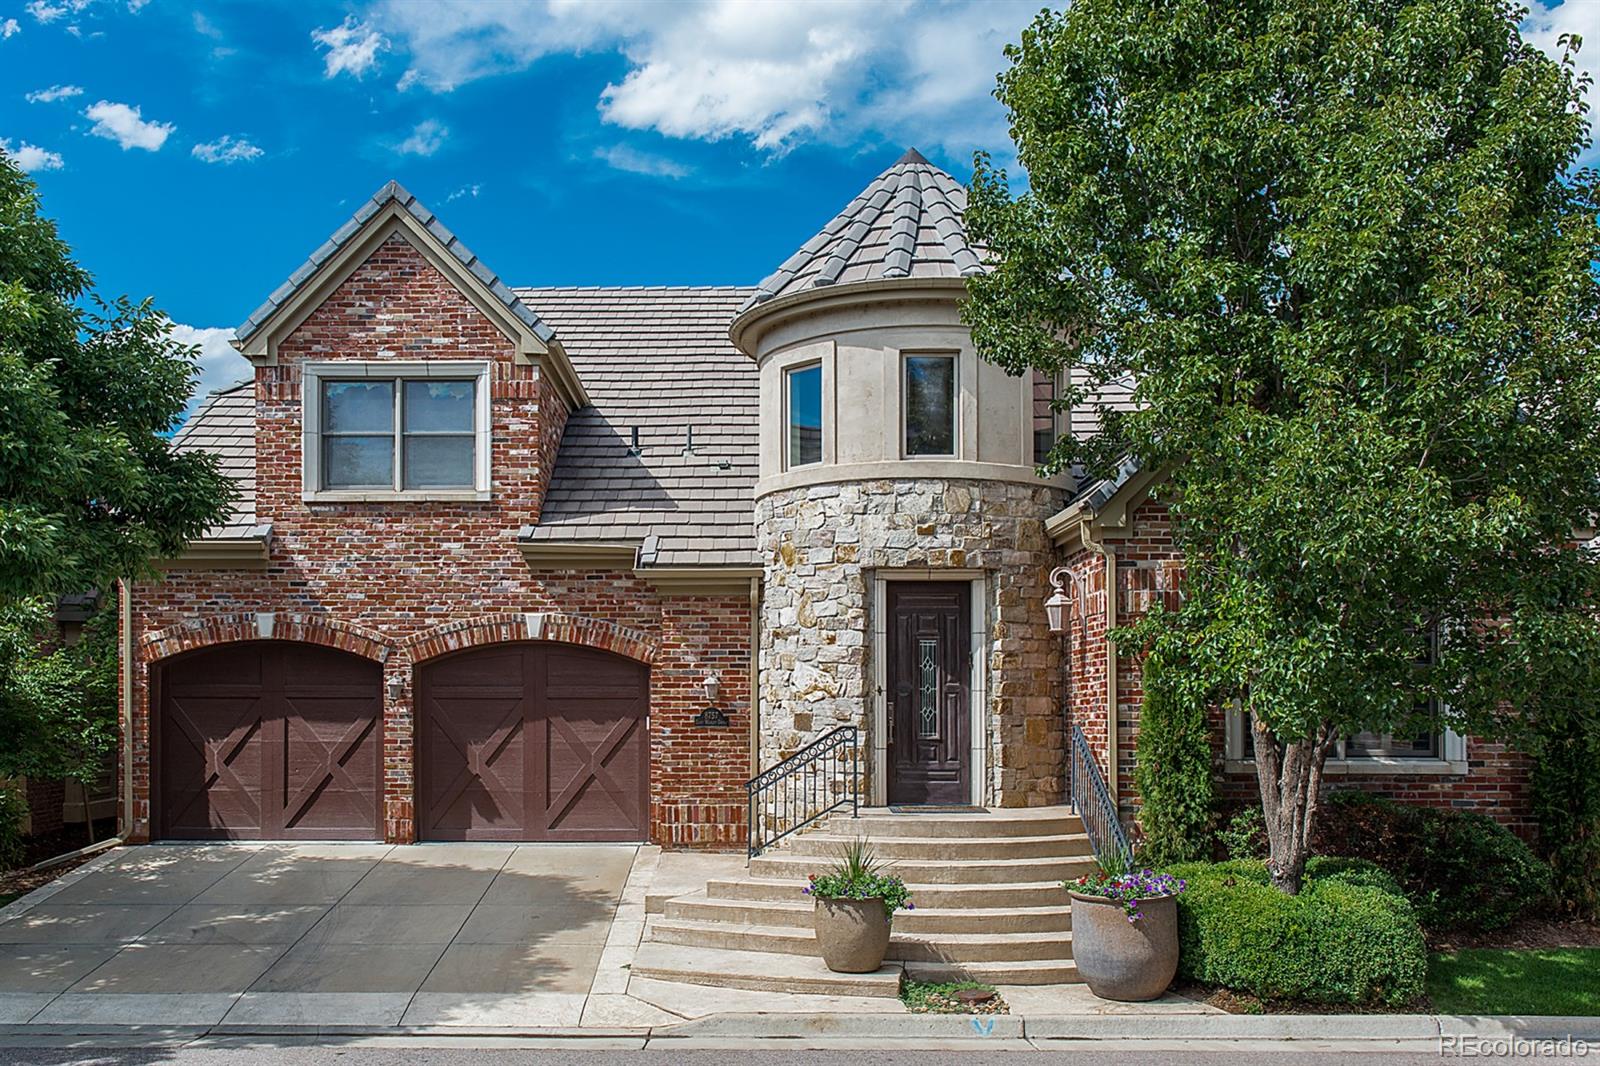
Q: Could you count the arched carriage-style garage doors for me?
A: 2